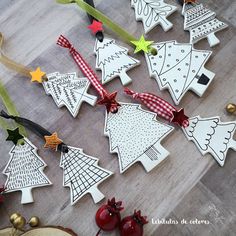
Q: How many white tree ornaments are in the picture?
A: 9